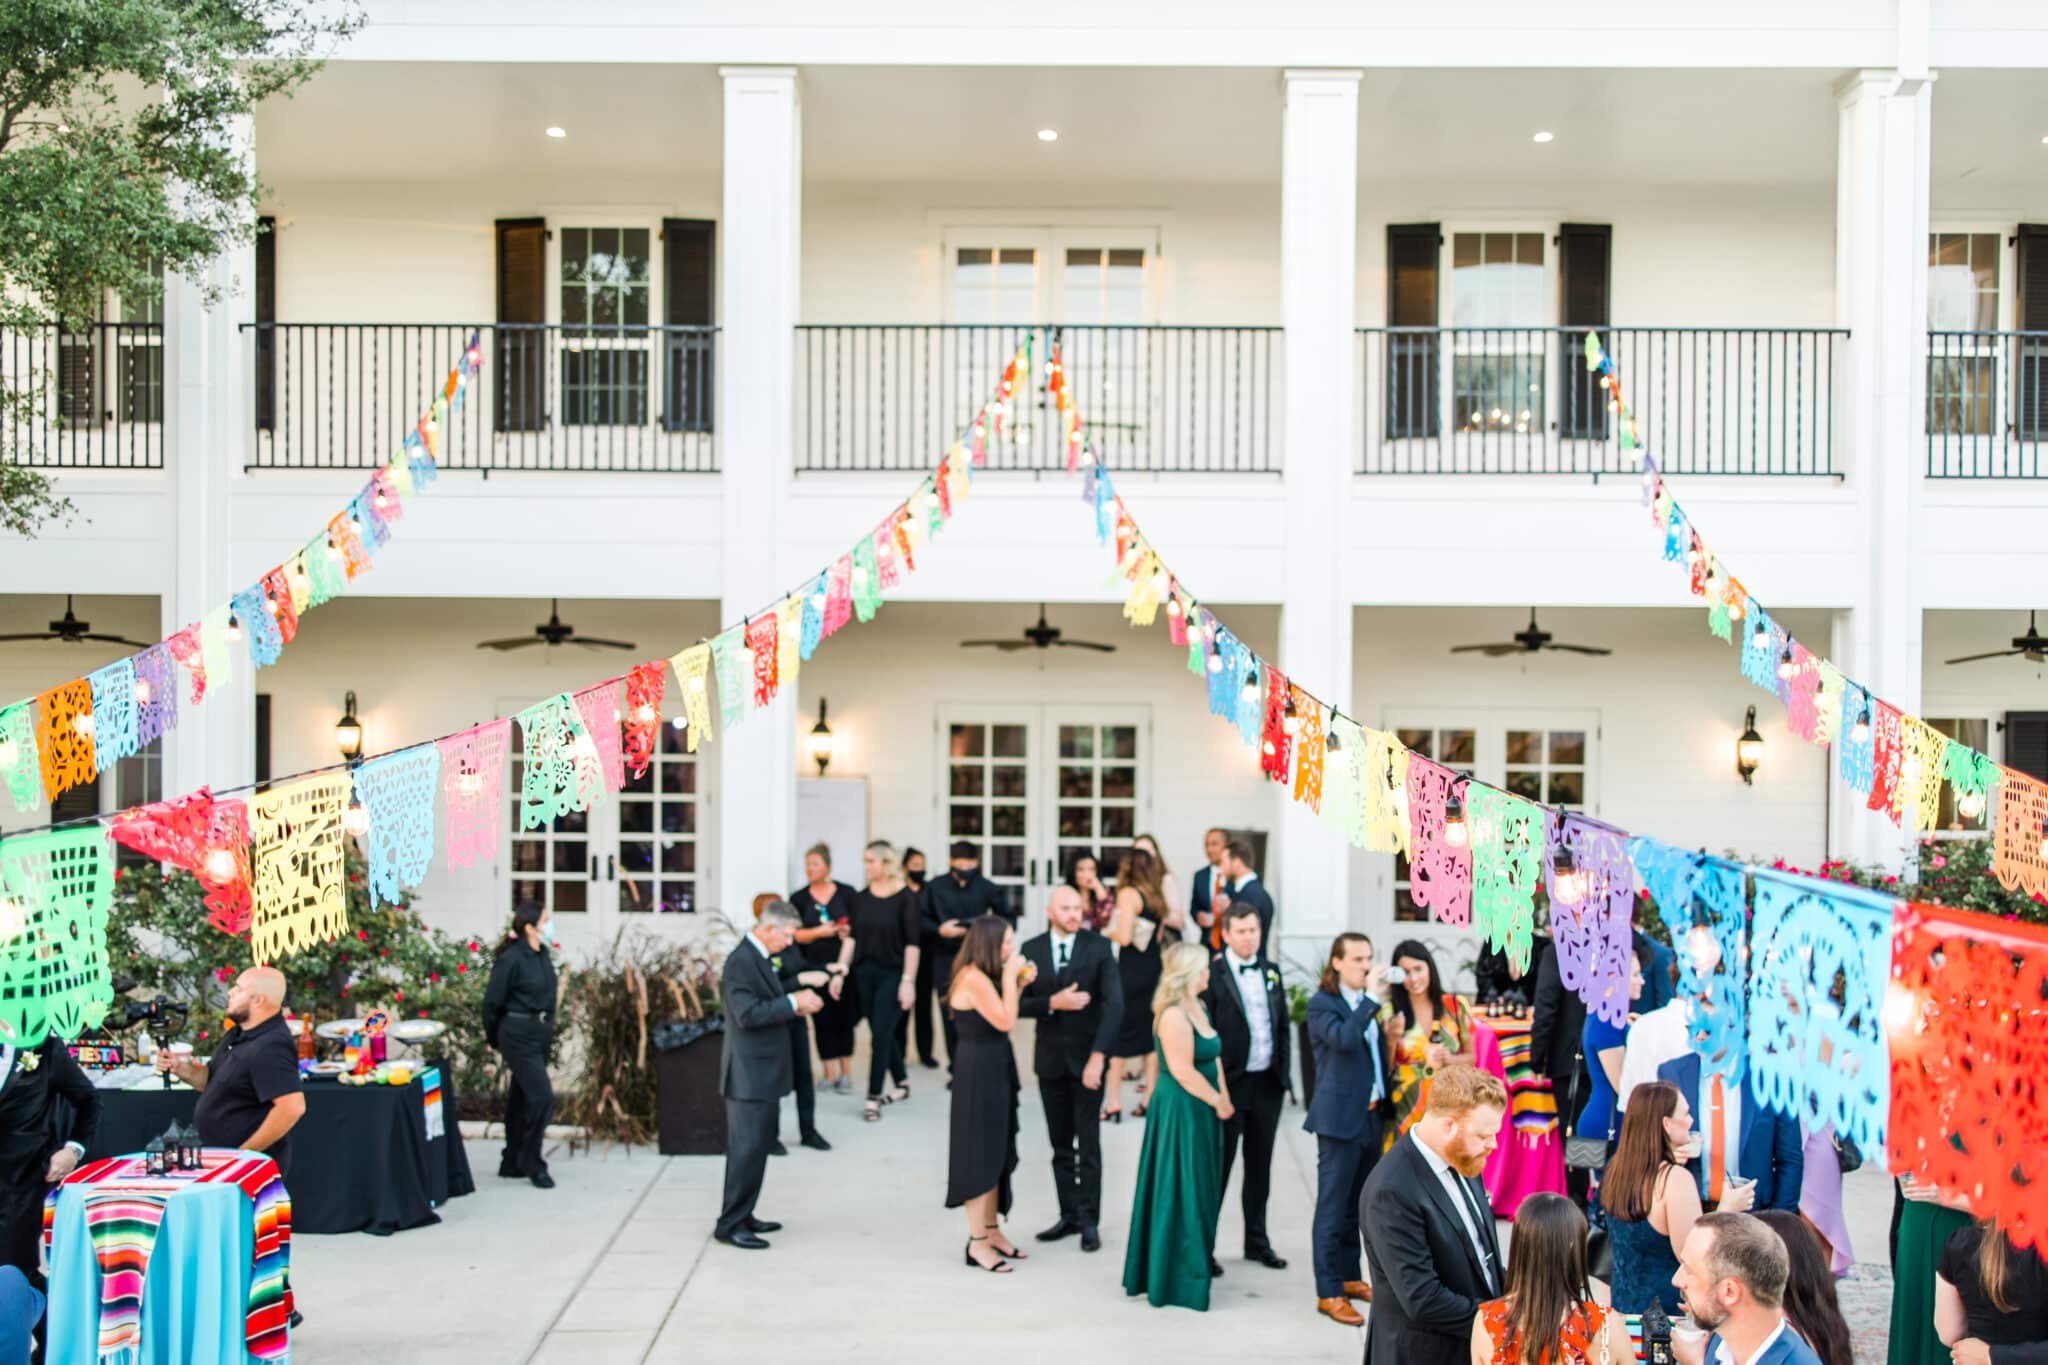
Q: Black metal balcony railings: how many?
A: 5